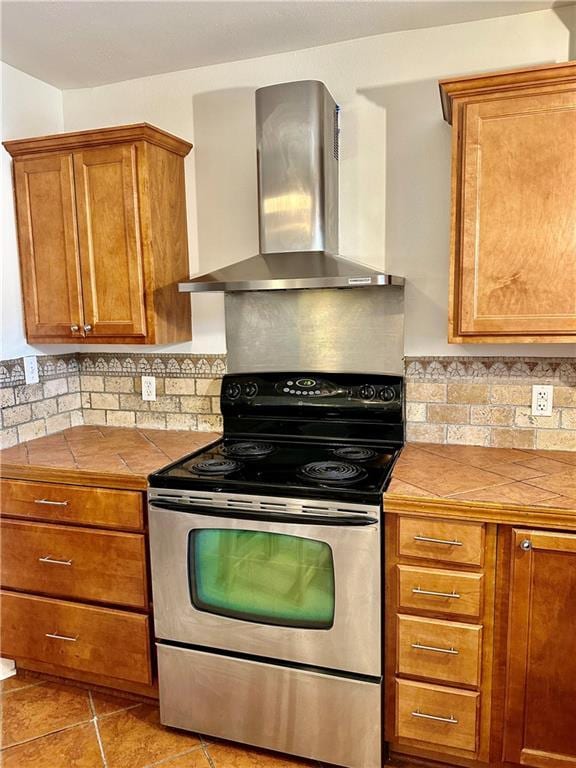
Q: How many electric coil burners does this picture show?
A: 4